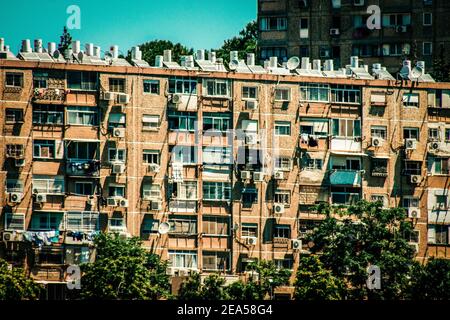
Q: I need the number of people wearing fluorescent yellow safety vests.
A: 0